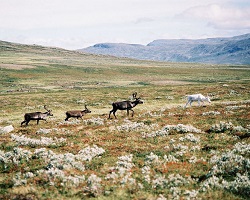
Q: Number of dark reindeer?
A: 3